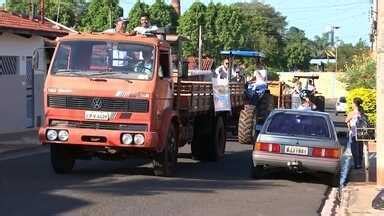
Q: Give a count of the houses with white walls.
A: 1